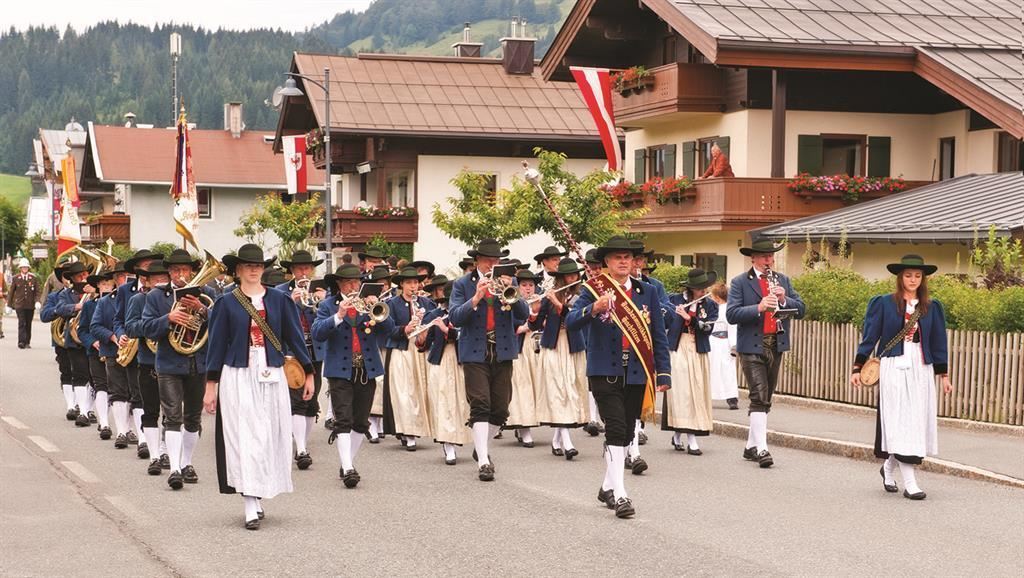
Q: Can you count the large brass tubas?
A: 3